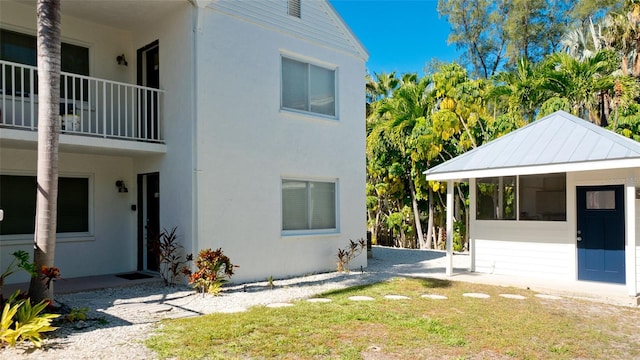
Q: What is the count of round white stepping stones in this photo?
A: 8